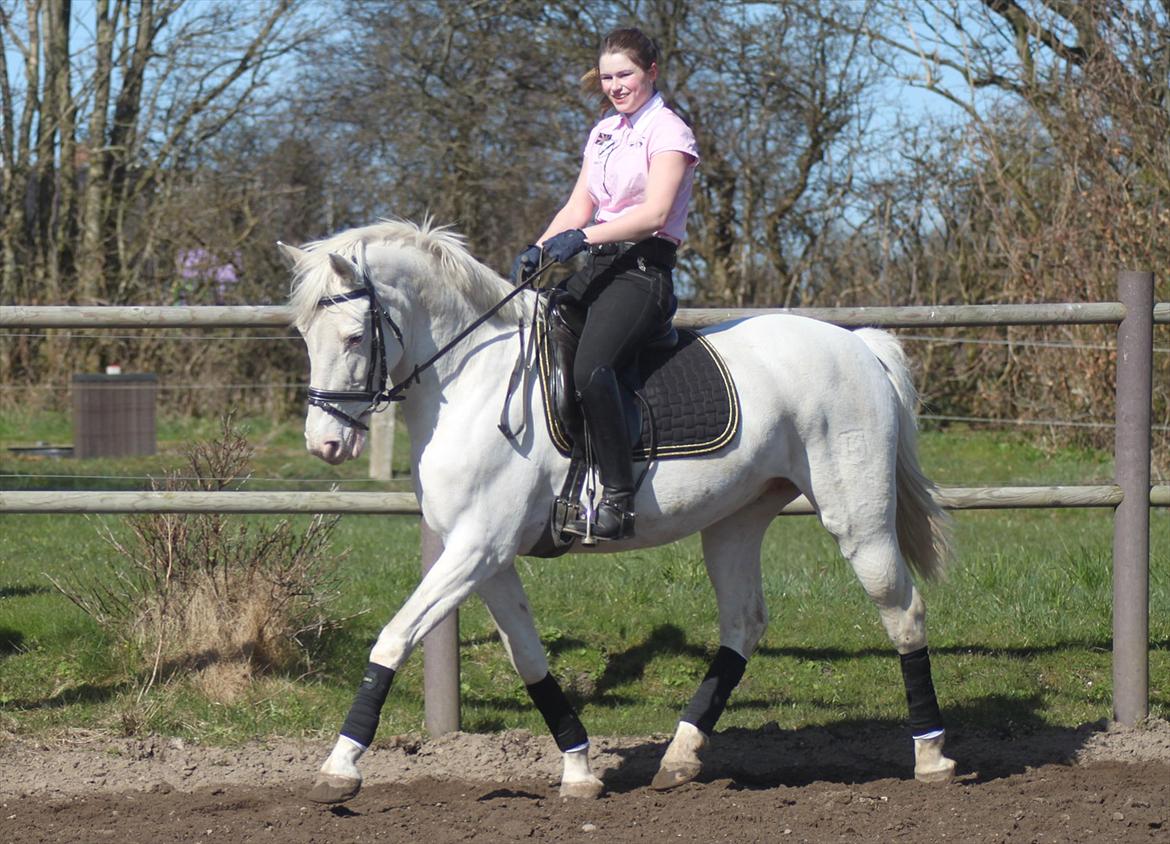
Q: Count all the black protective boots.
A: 4